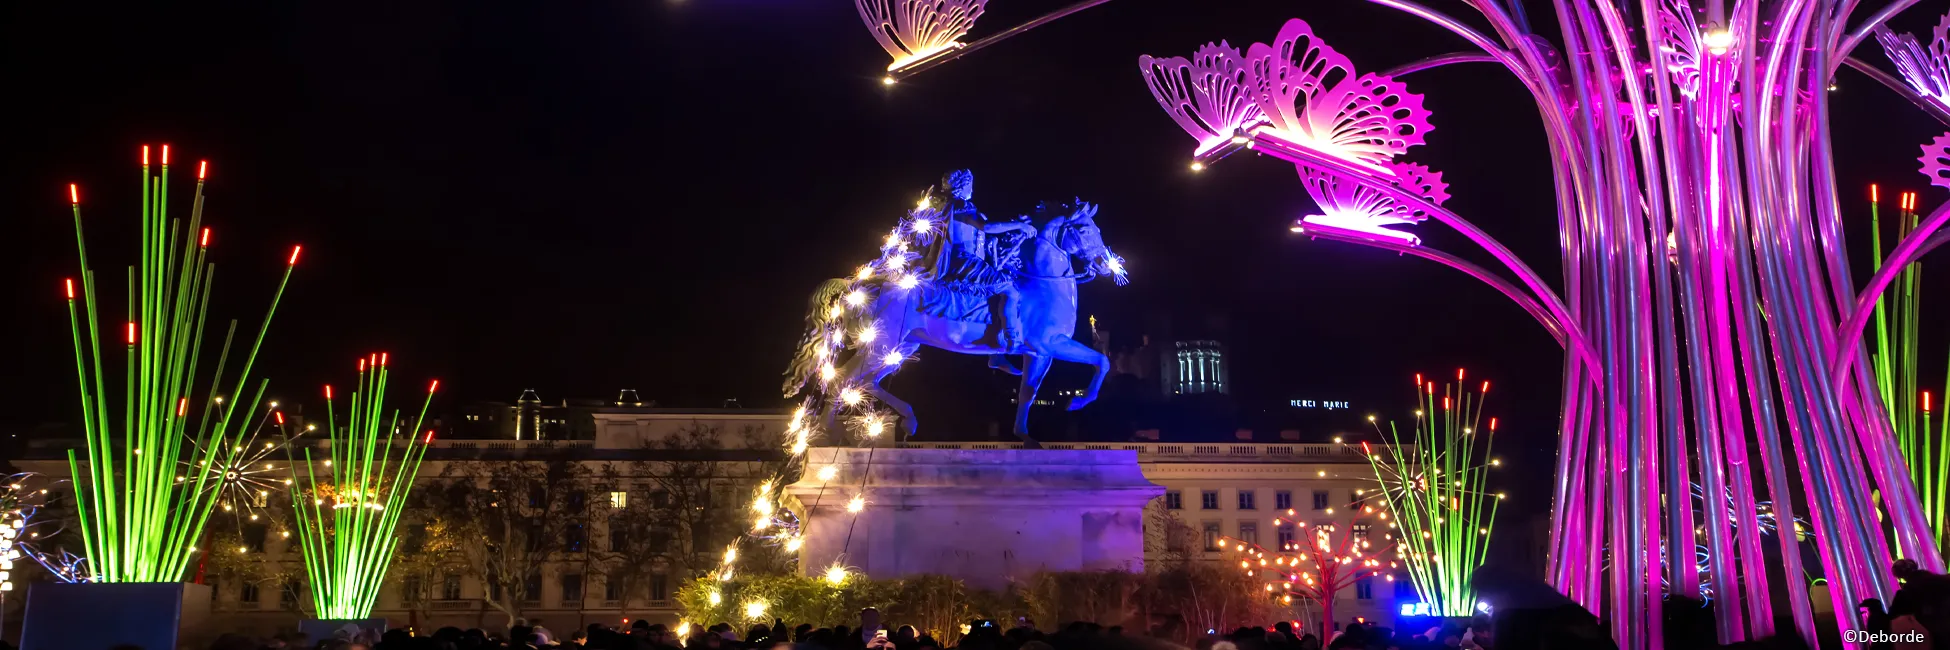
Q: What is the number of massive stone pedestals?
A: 1